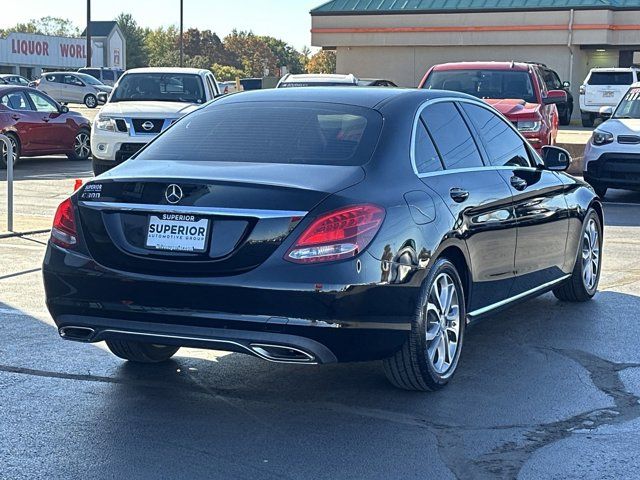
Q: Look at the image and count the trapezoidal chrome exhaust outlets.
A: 2